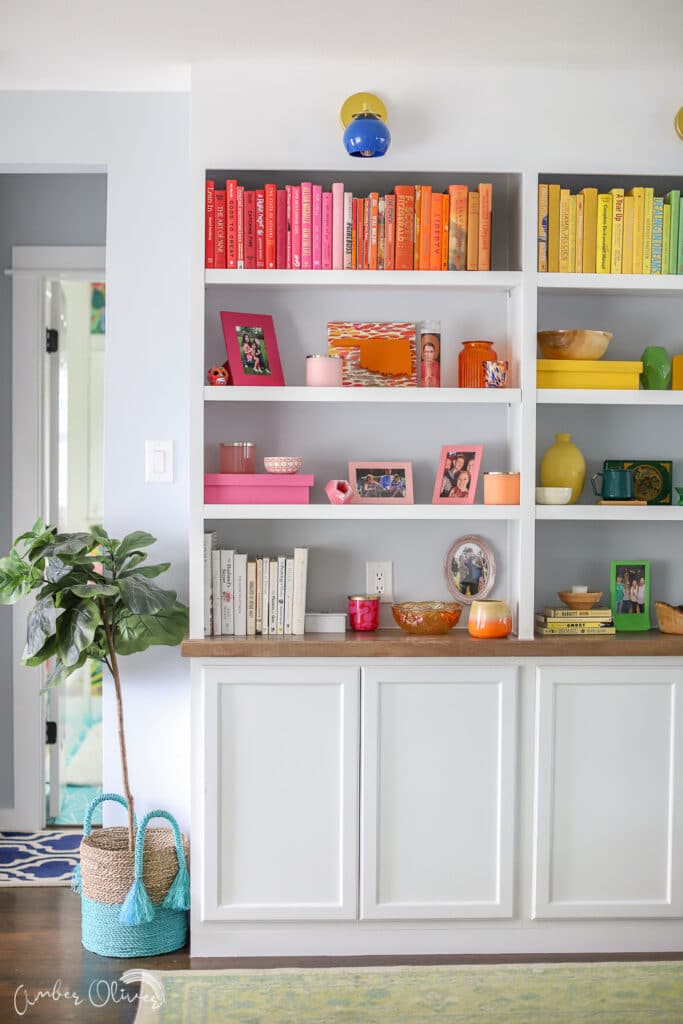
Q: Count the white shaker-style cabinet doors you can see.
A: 3